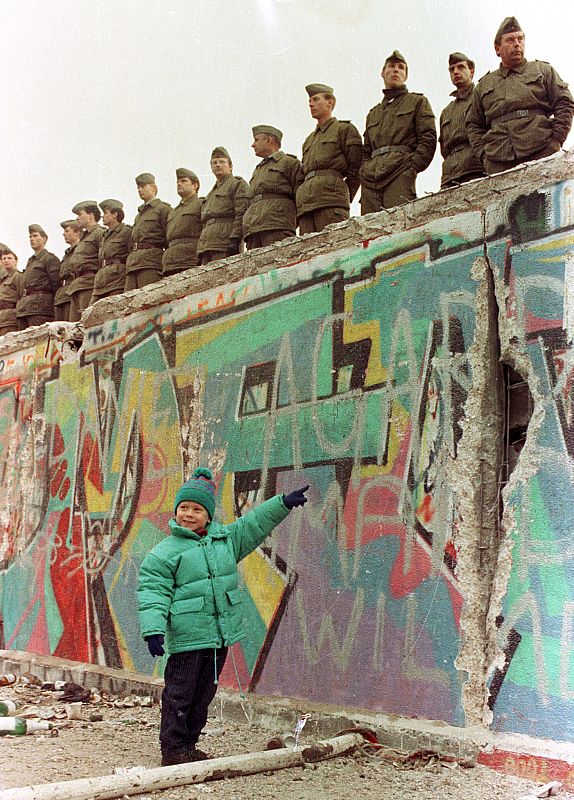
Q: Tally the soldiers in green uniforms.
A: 13